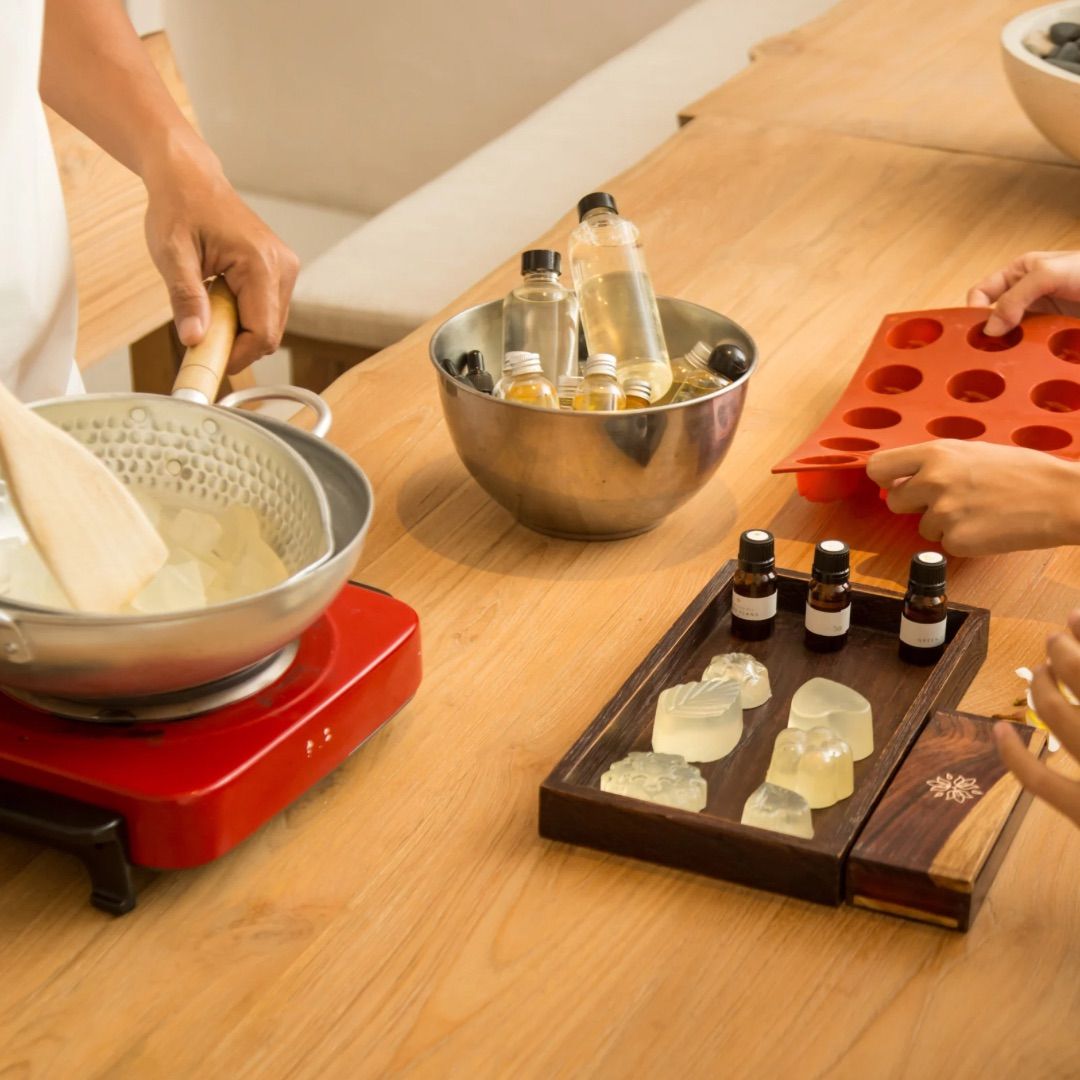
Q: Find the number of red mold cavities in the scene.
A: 11